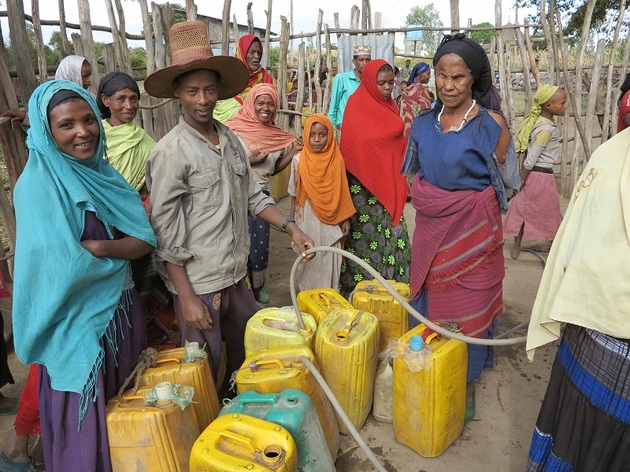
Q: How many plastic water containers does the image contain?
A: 11